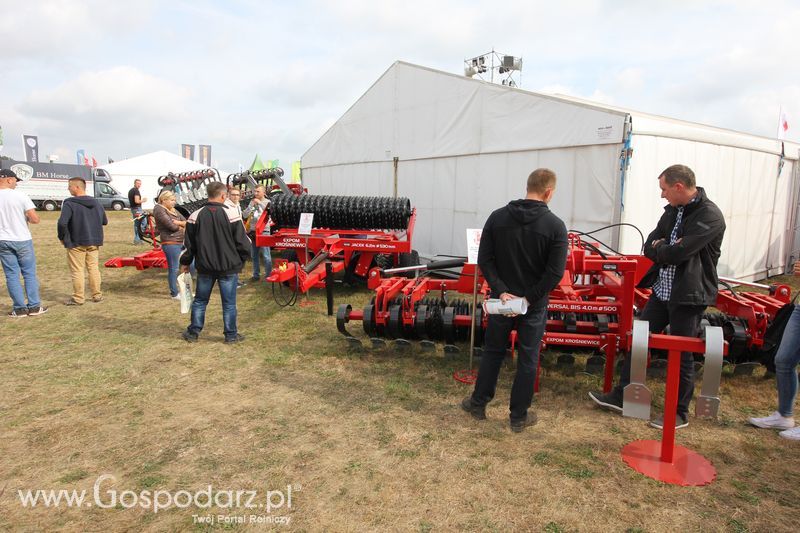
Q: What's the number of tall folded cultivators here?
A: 2